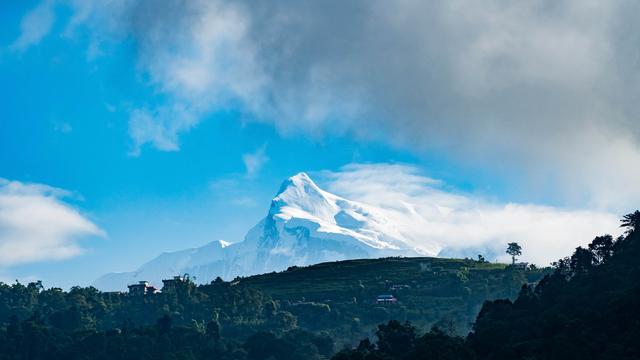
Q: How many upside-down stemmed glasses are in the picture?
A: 0